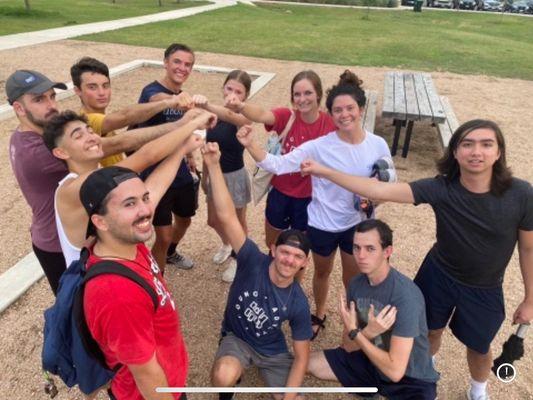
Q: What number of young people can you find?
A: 11